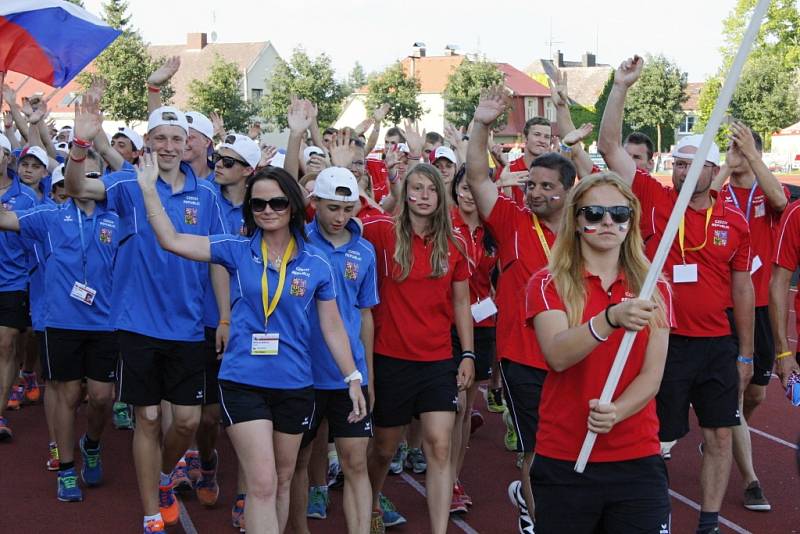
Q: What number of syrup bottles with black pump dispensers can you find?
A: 0